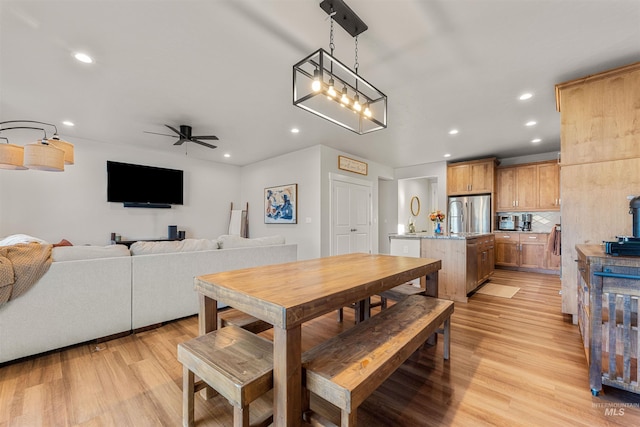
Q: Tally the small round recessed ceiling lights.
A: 9